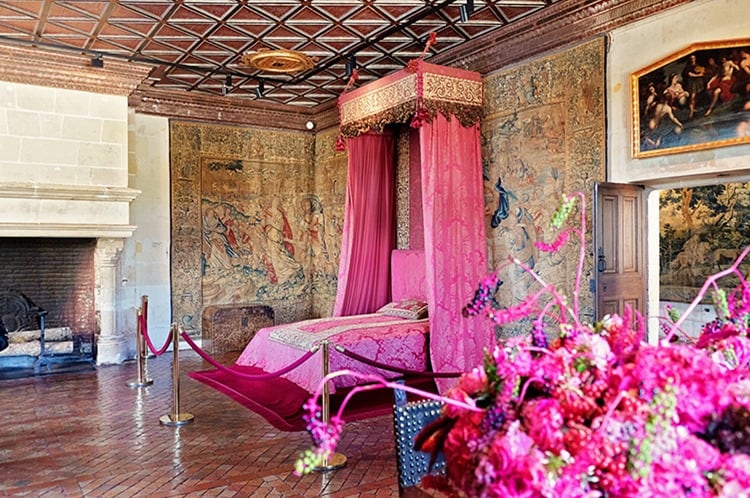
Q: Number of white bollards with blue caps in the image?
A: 0